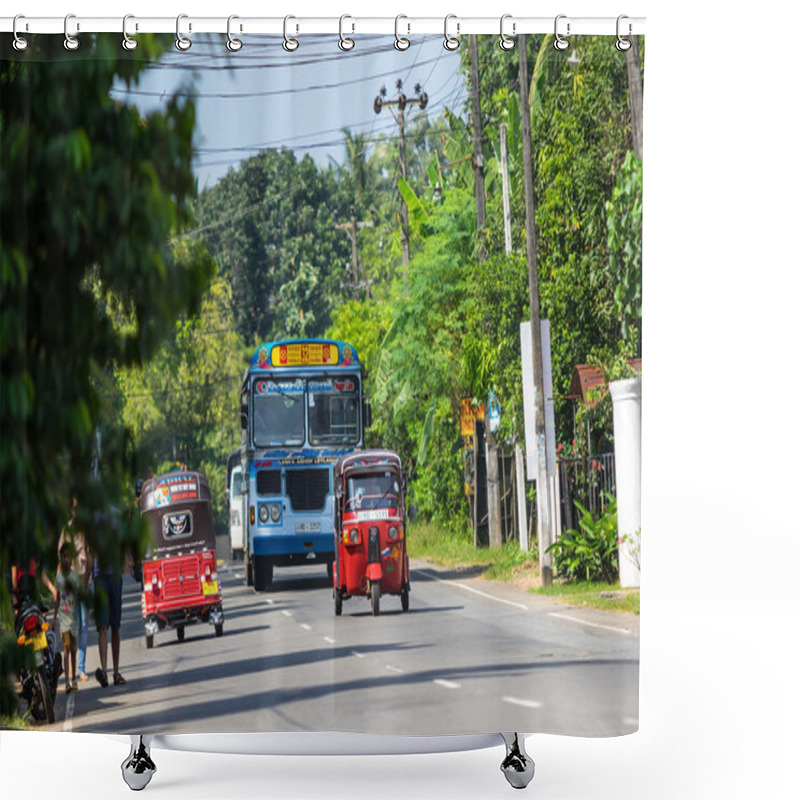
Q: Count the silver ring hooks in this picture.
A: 12